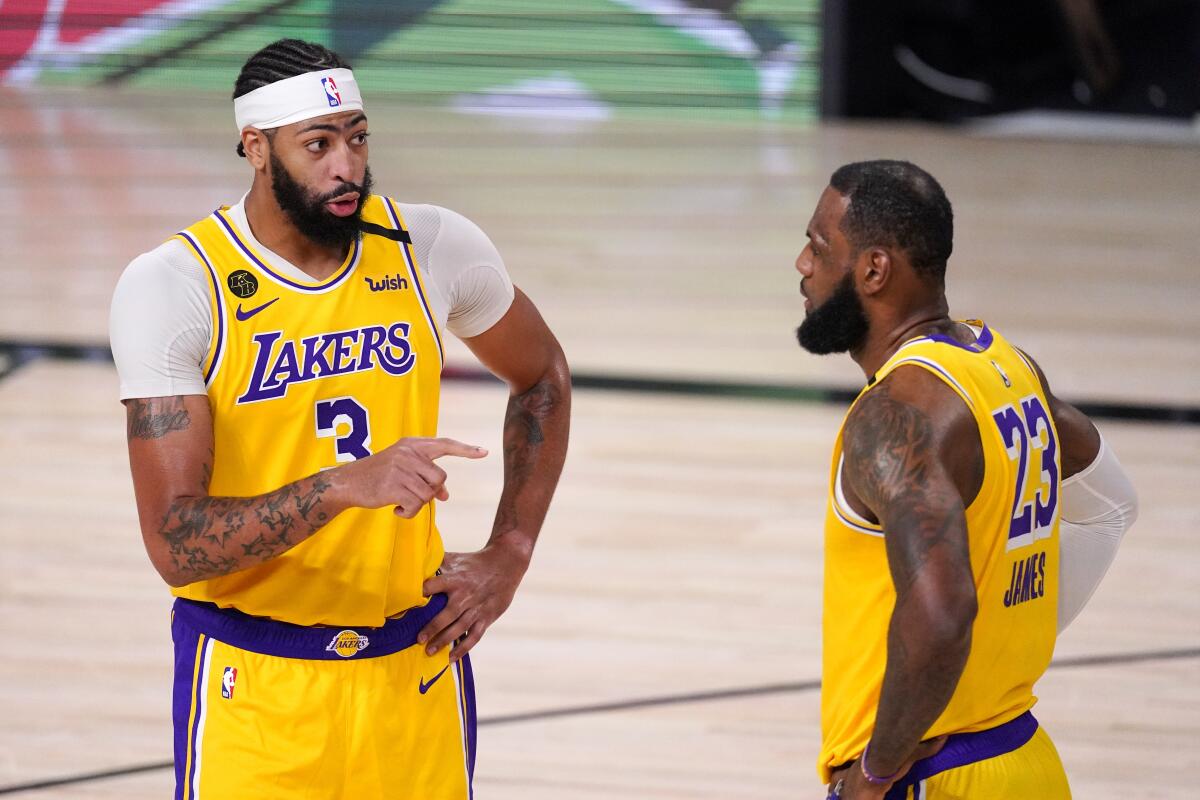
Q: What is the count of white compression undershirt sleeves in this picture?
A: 2